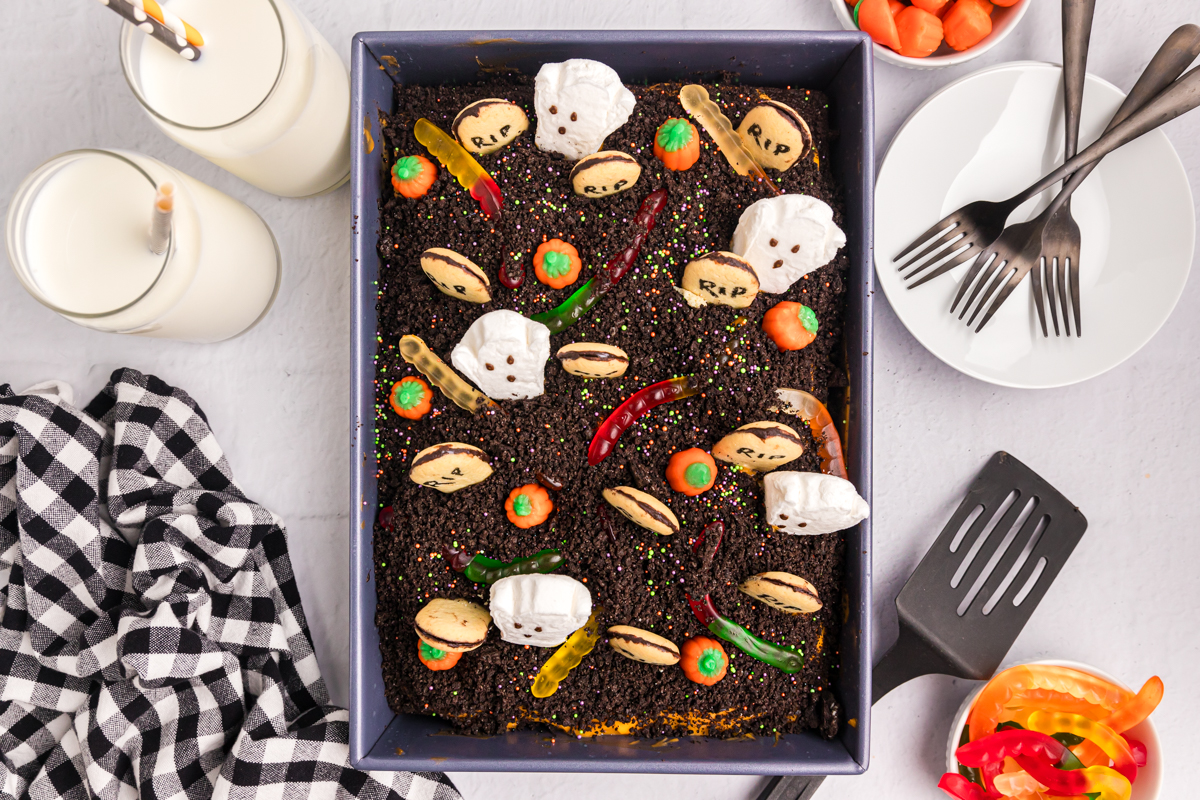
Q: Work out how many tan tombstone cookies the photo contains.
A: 12